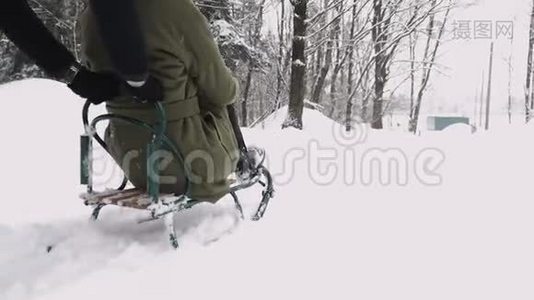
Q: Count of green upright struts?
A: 2